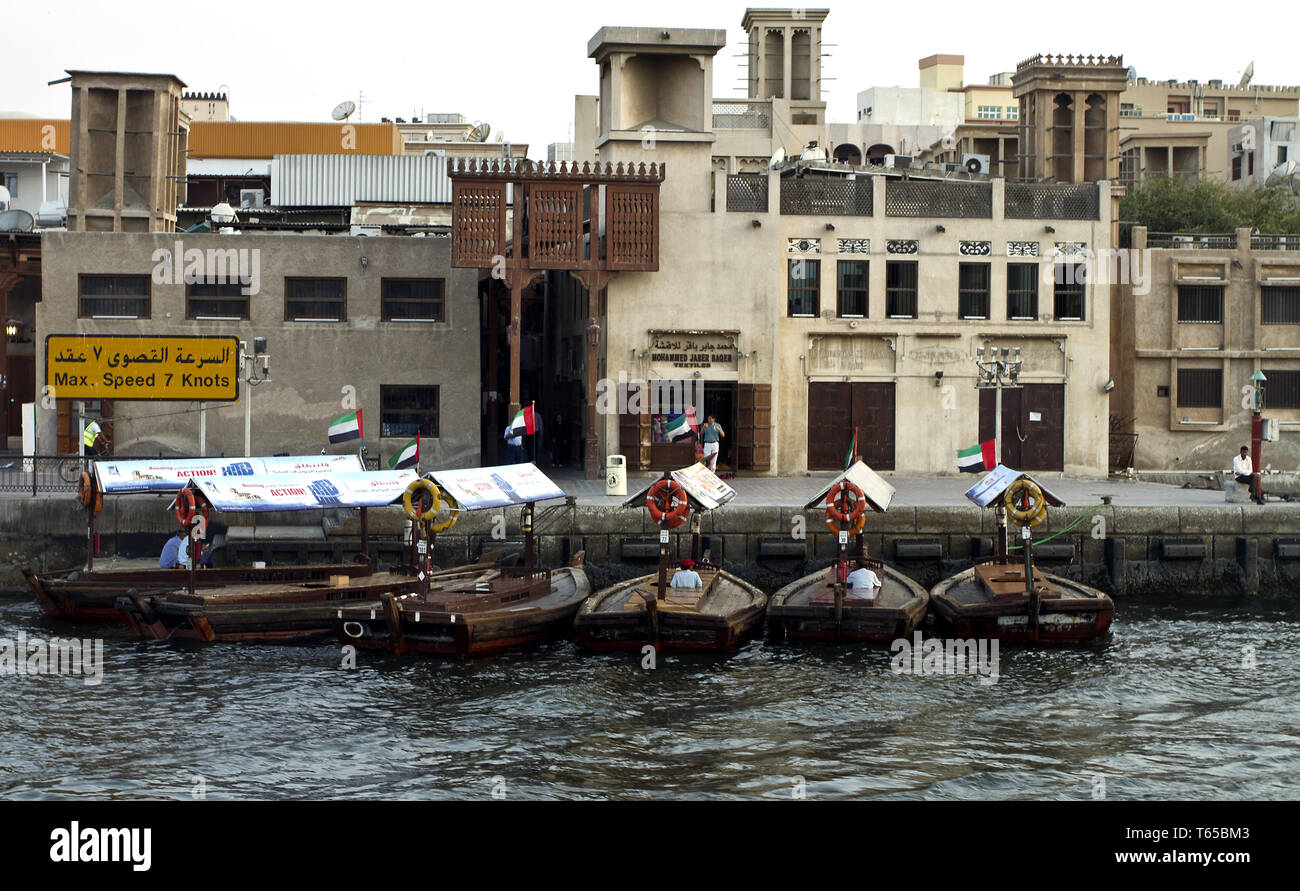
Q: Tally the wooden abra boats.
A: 6